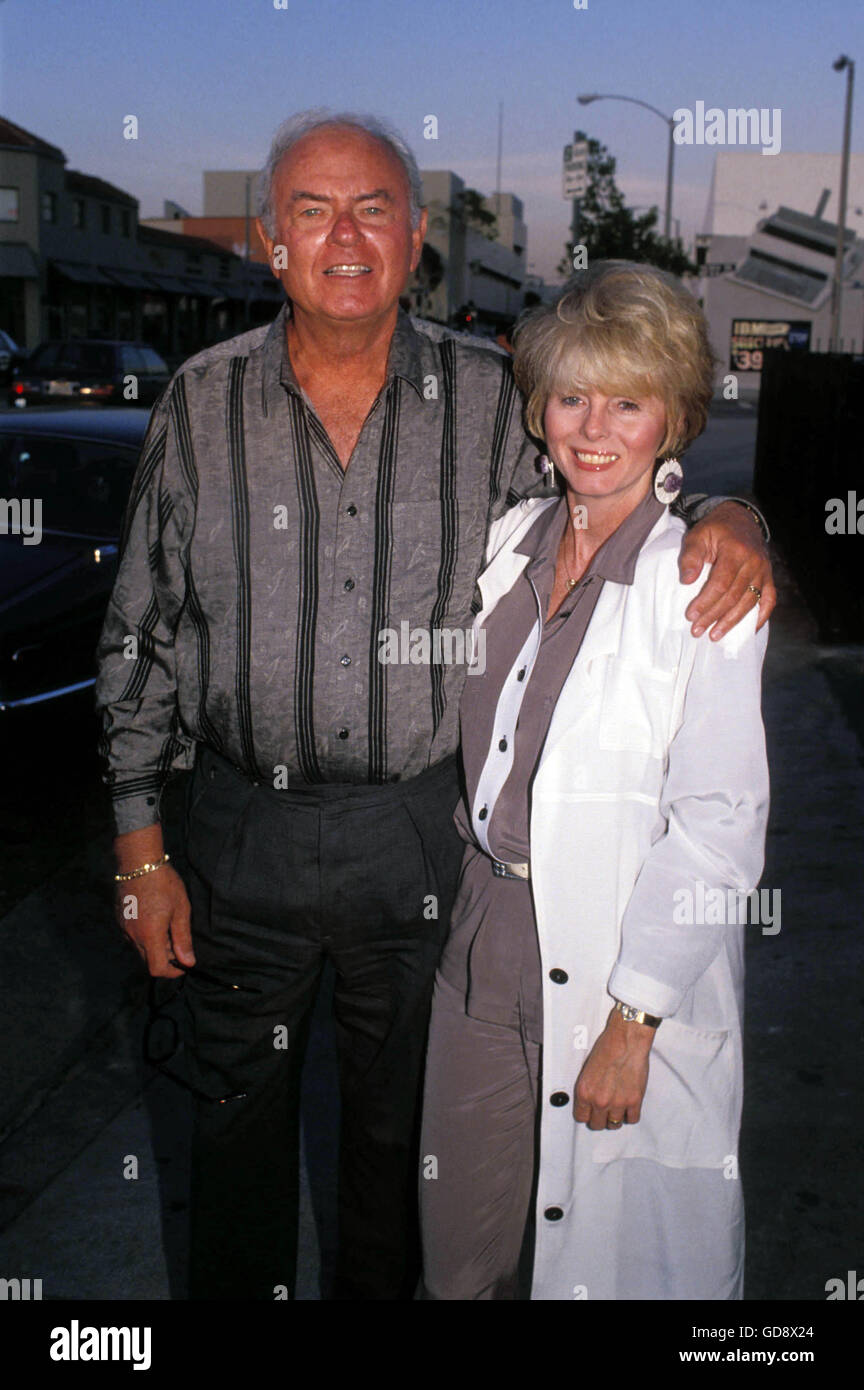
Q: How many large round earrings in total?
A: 2